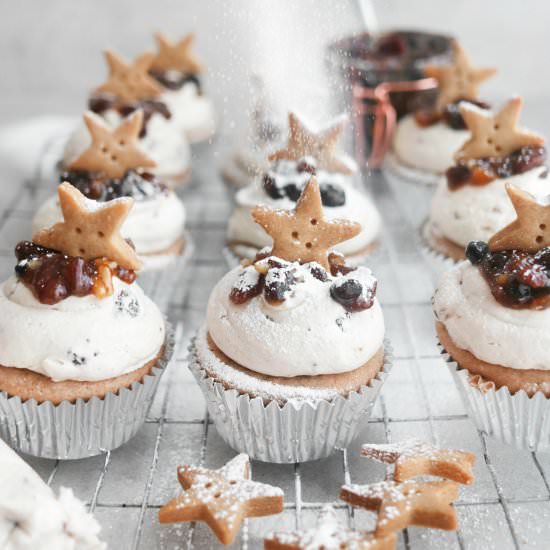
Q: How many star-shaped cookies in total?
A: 13